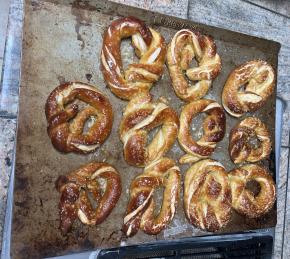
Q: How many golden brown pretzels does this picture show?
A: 11